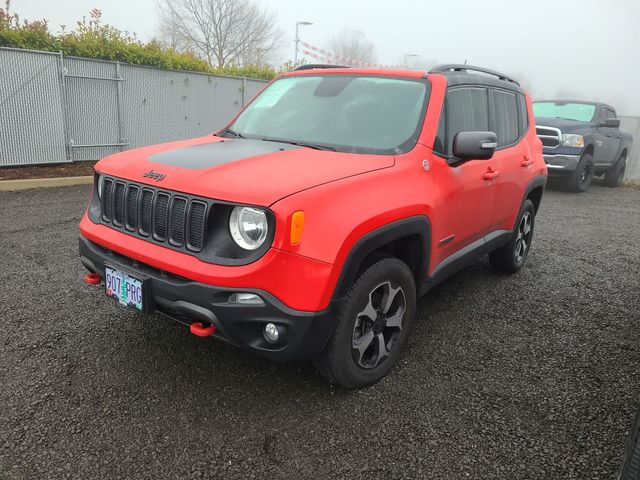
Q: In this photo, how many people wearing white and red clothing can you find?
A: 0